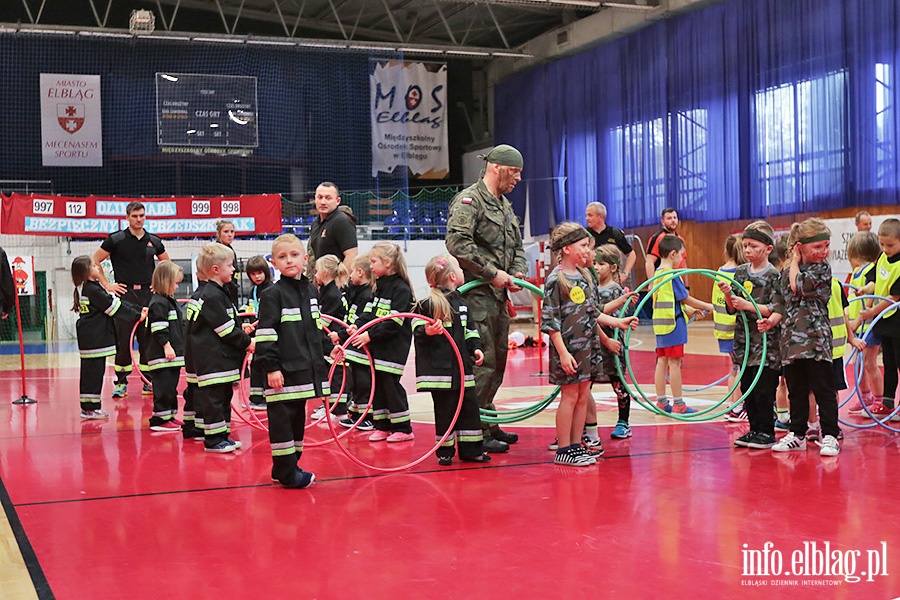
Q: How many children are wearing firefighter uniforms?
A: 10